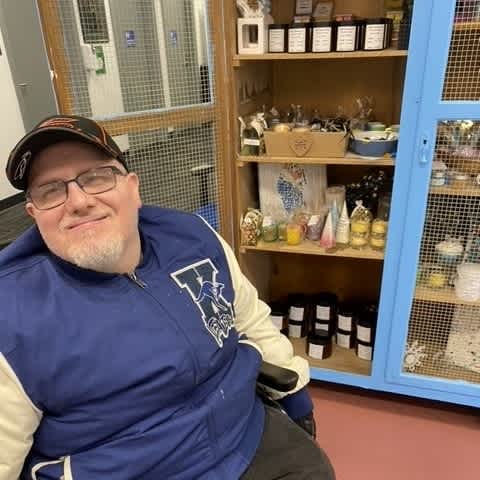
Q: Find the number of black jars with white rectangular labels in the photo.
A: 15